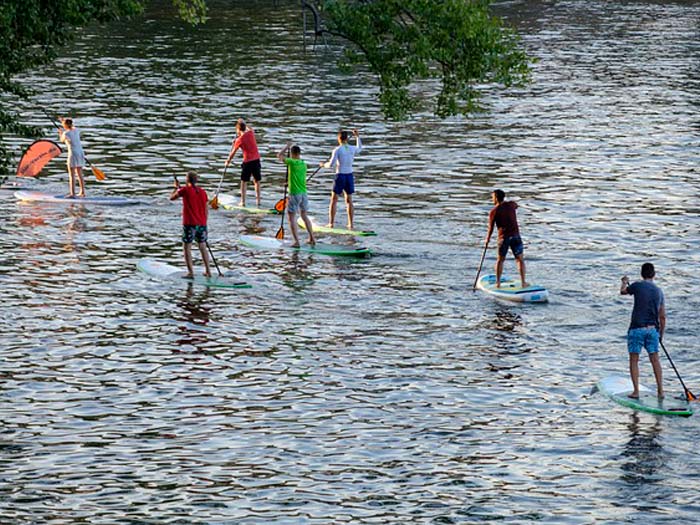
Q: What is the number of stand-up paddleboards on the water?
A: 7